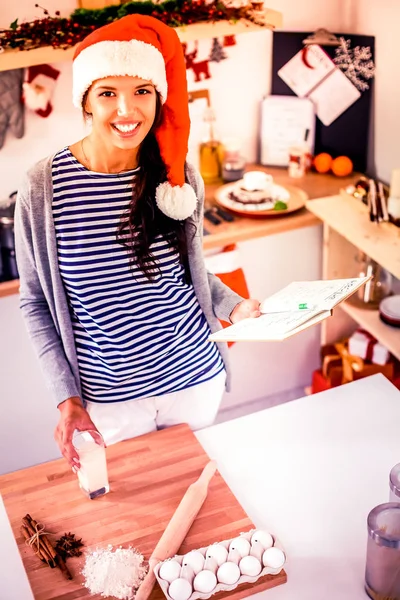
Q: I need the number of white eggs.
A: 10